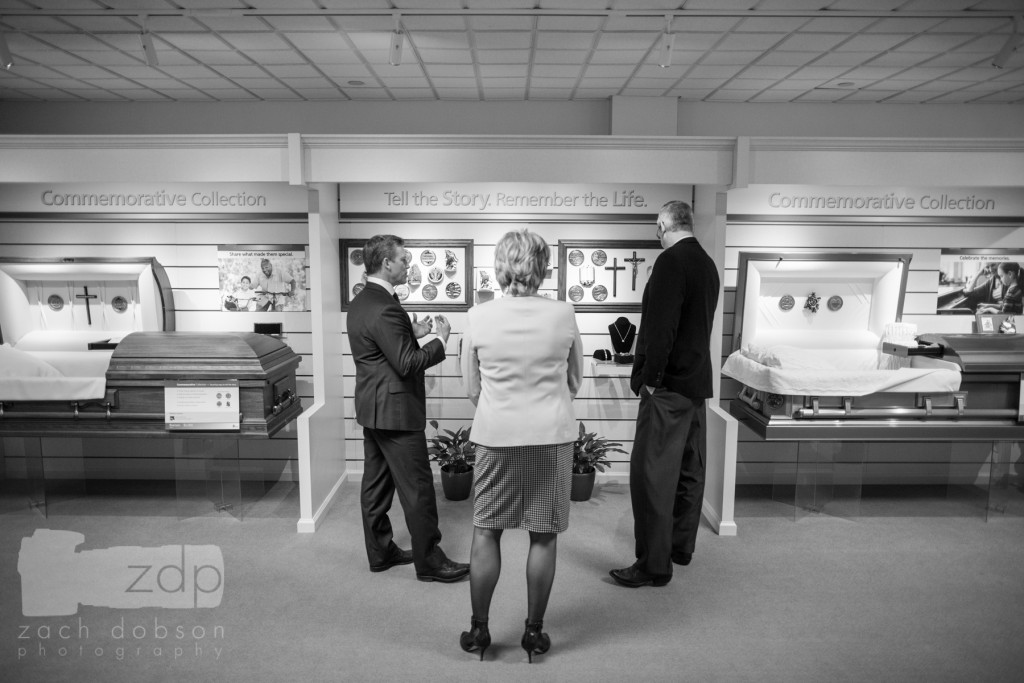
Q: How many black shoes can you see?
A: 6